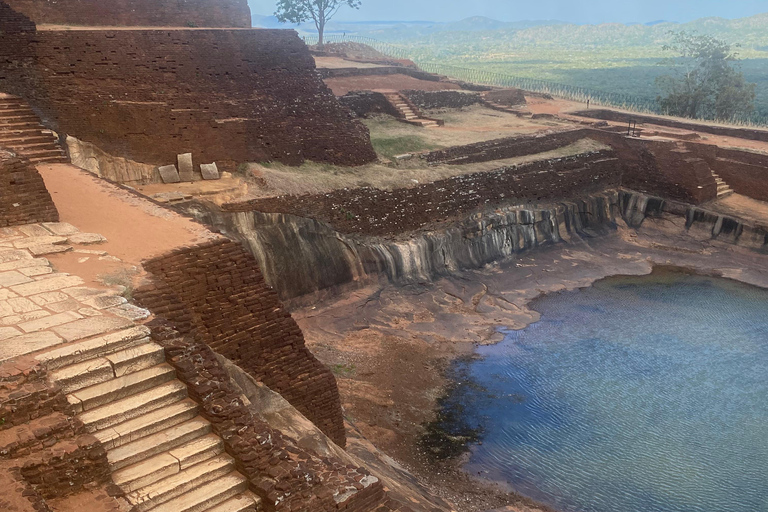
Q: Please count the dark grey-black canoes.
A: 0